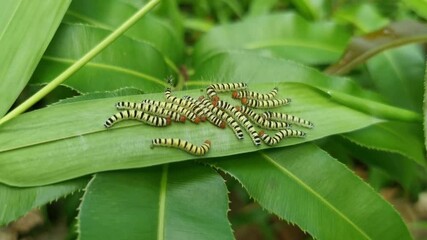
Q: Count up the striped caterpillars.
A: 14